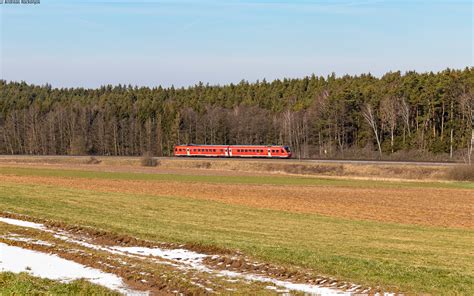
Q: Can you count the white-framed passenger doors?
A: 4